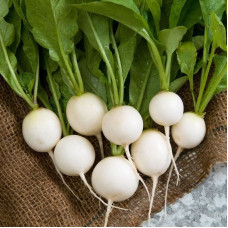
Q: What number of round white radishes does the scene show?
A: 8